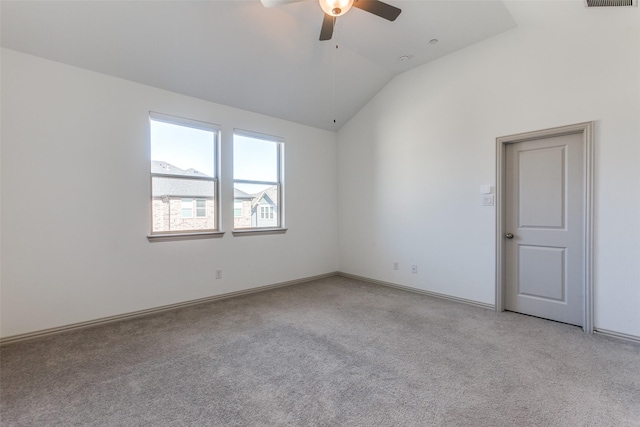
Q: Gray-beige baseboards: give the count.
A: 3